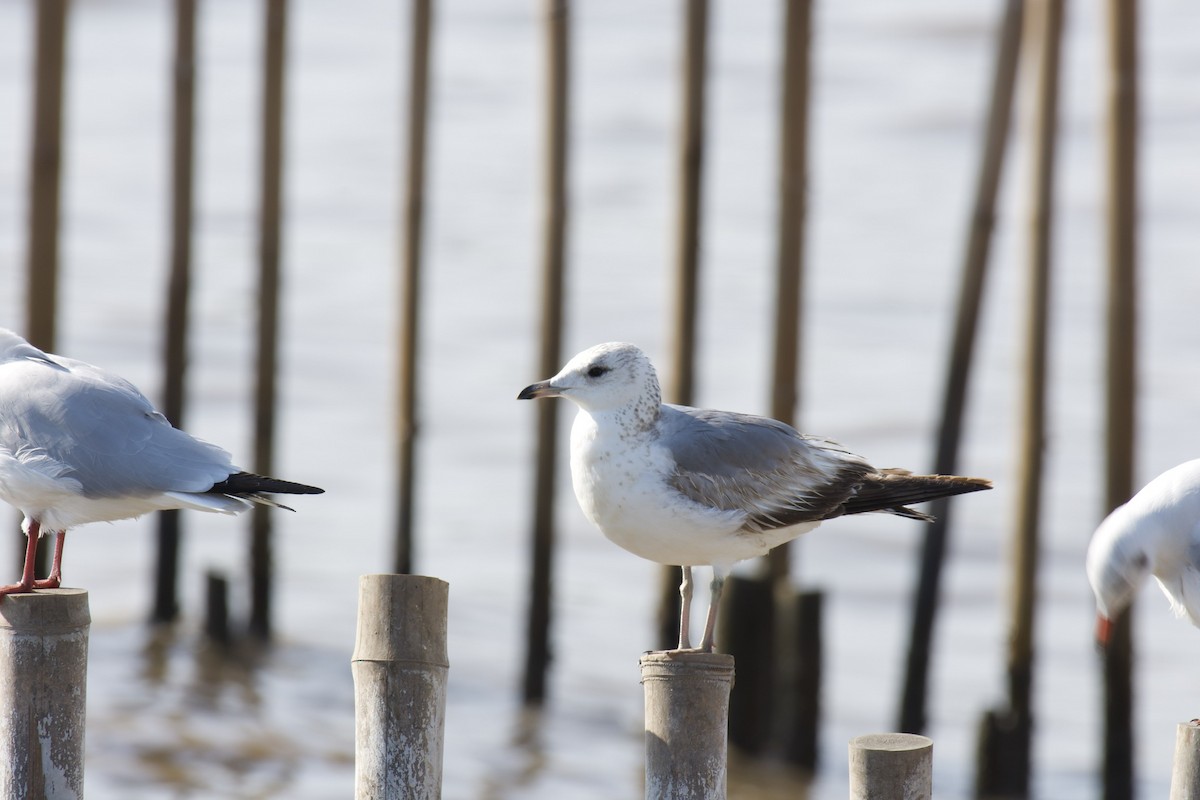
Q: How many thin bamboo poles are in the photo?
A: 10